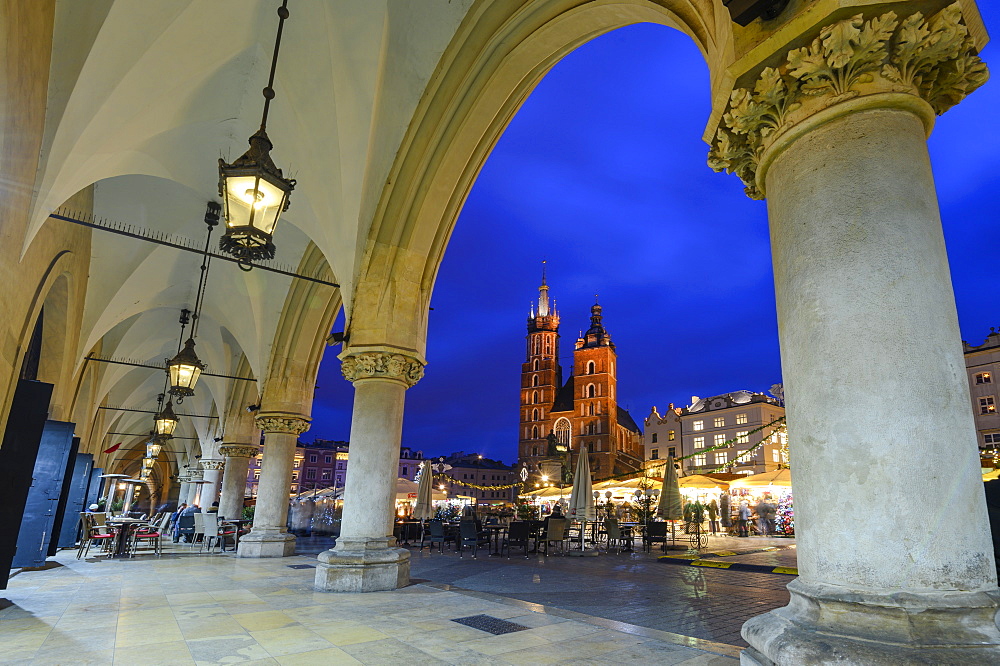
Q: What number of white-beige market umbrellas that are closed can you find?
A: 3